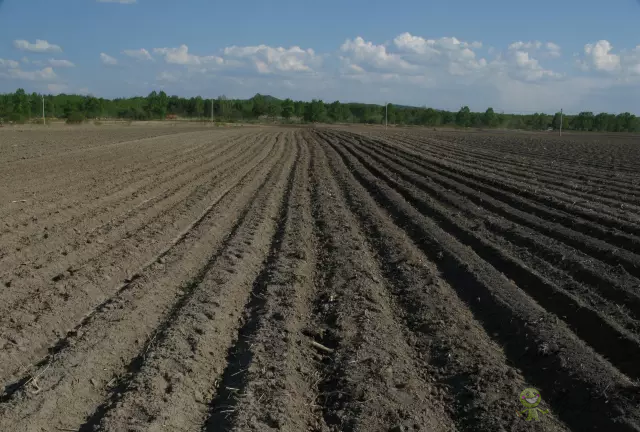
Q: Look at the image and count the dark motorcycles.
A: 0